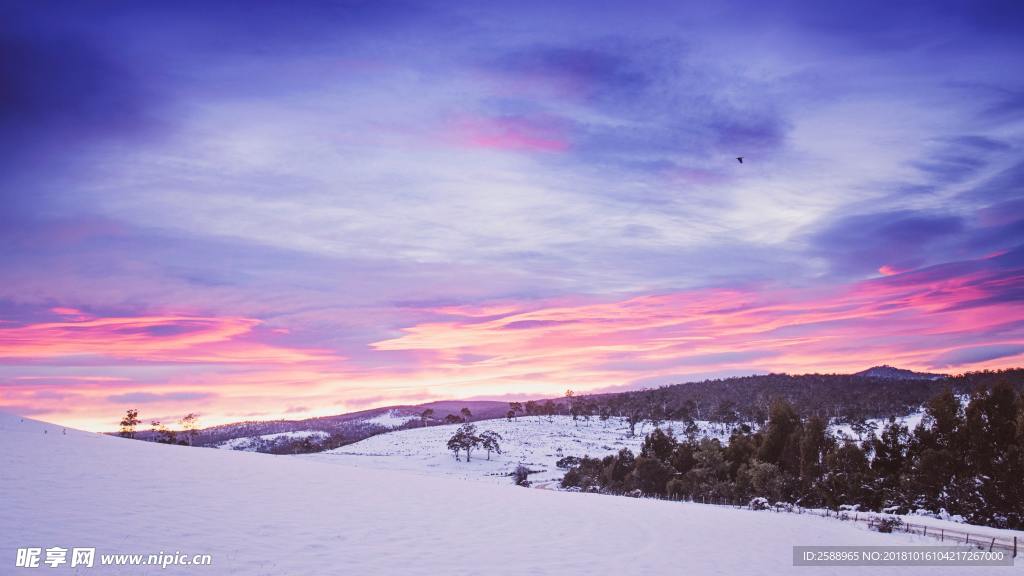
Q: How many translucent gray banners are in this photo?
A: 1